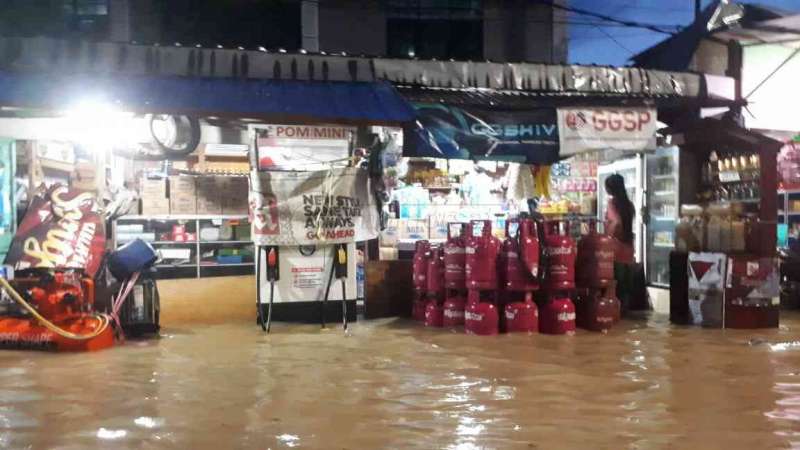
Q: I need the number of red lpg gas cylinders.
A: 14